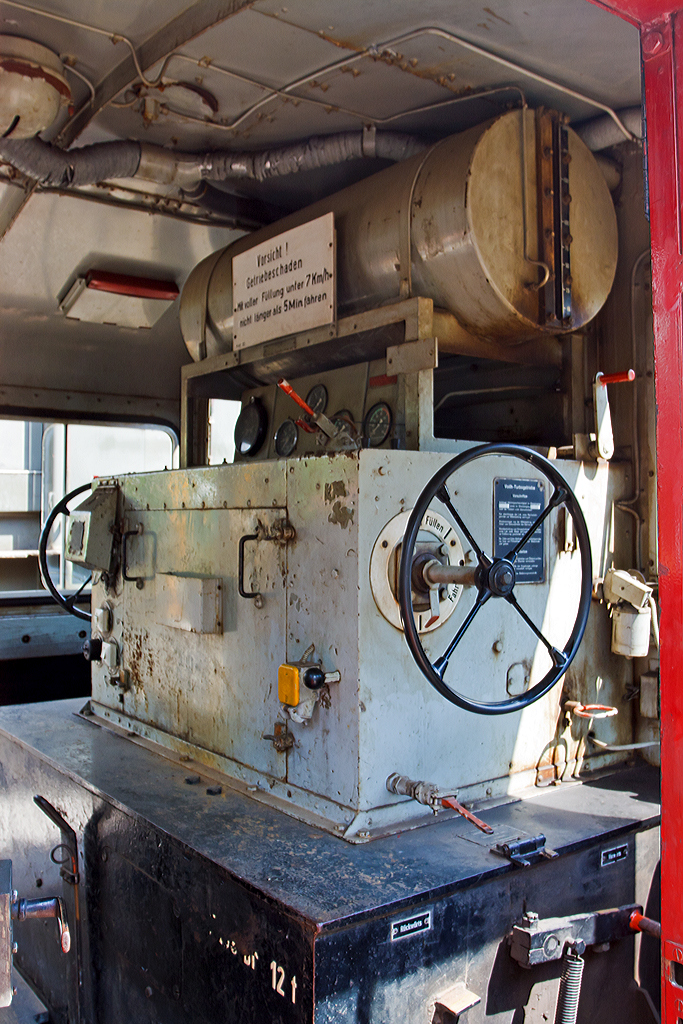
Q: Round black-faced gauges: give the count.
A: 5